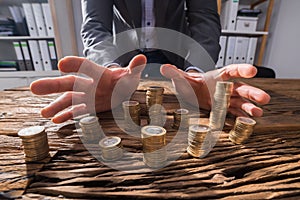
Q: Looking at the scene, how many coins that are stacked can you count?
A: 10